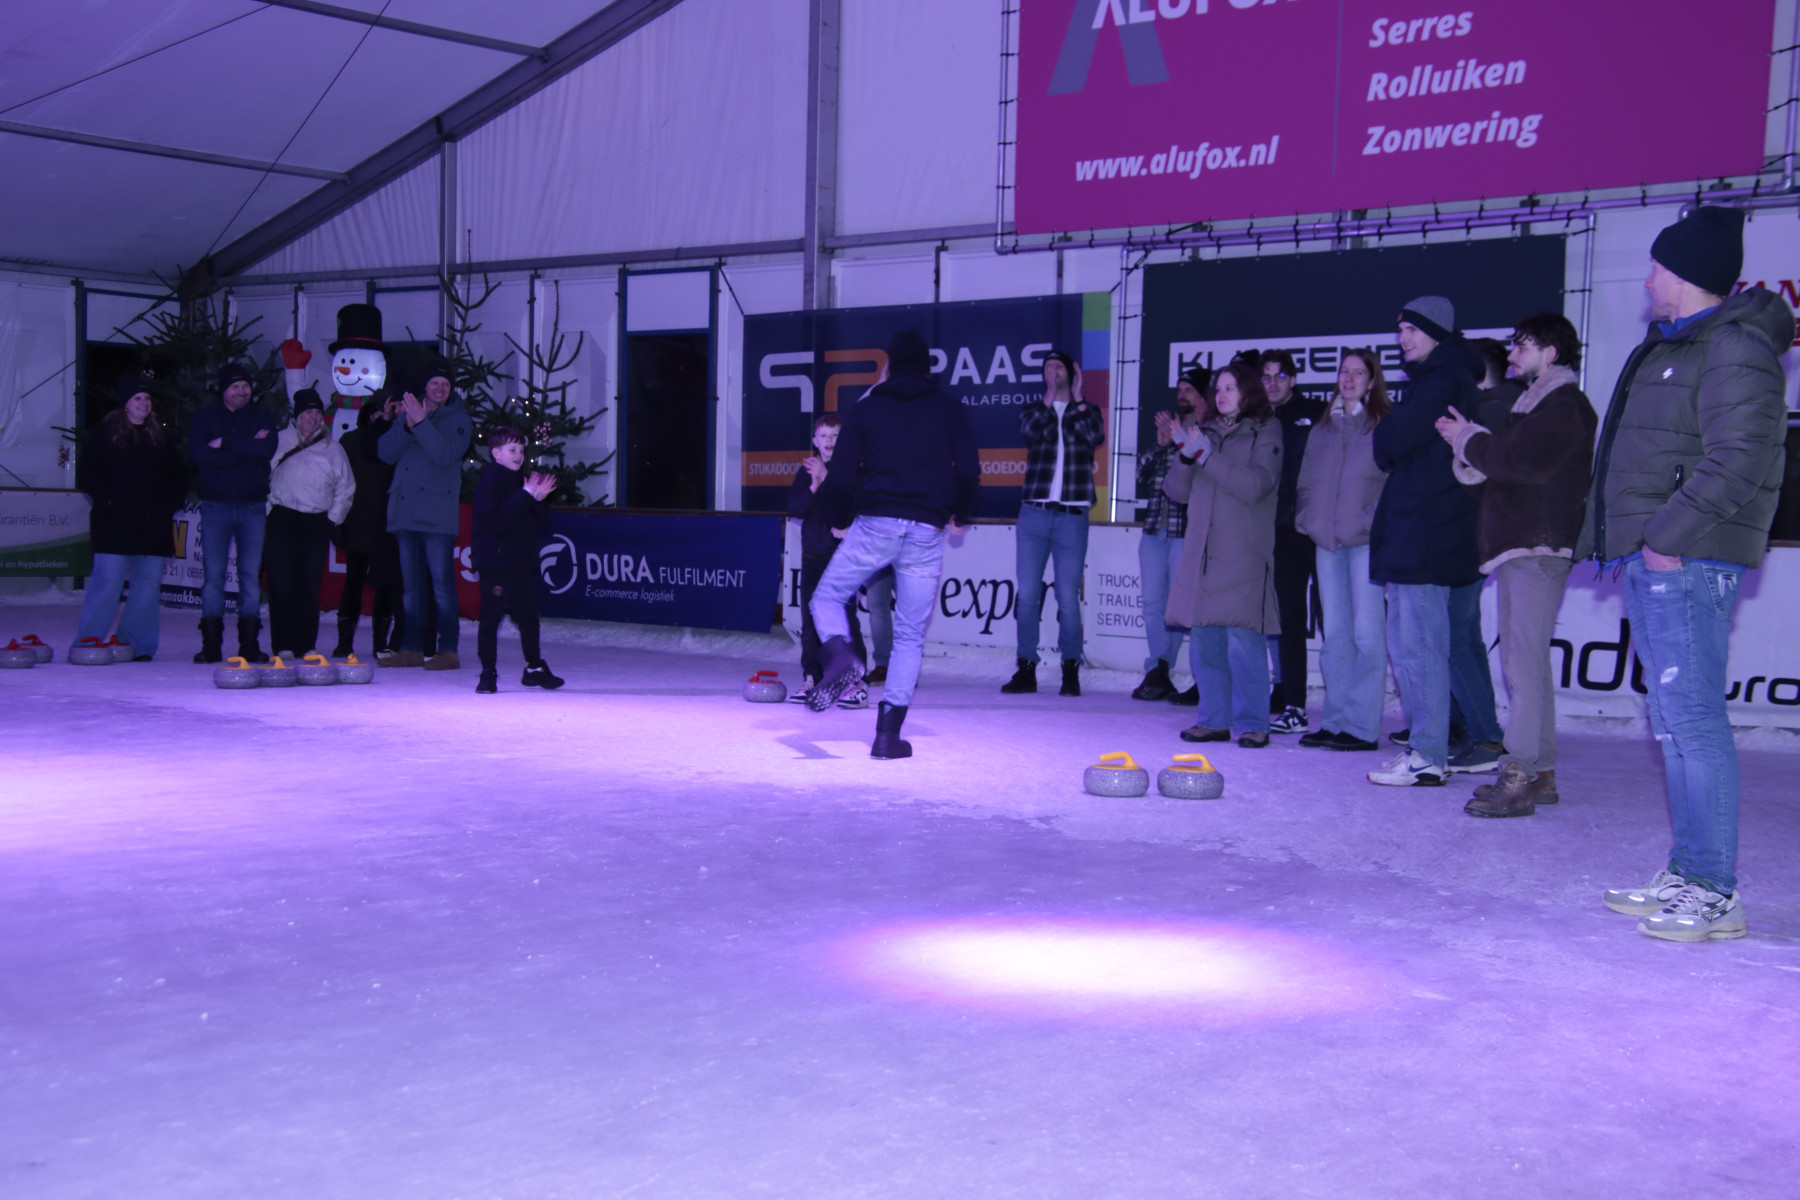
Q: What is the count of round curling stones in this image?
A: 11